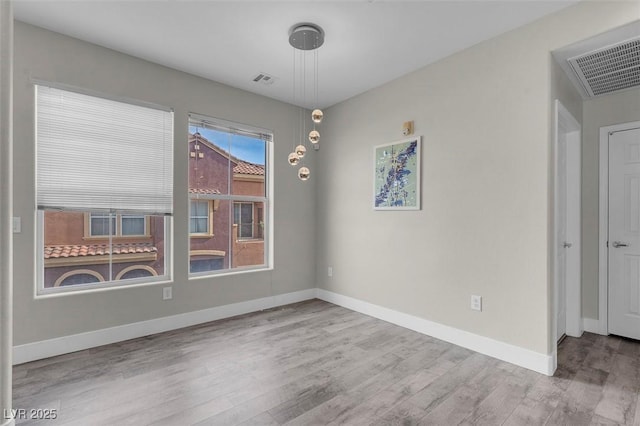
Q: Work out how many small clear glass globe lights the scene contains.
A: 5